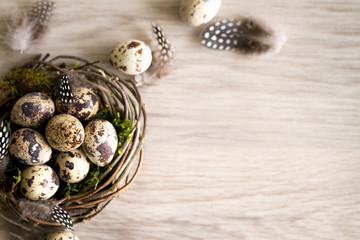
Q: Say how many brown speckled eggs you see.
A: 10